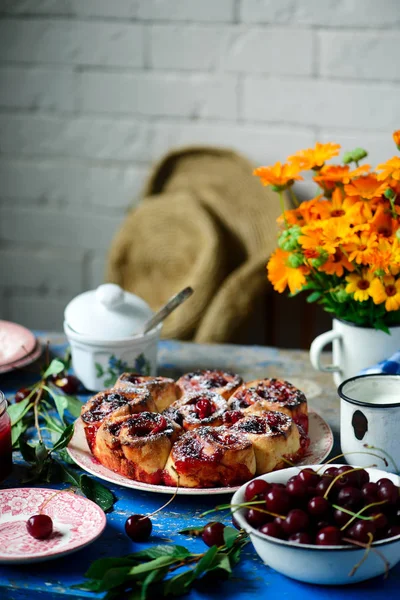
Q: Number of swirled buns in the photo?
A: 8